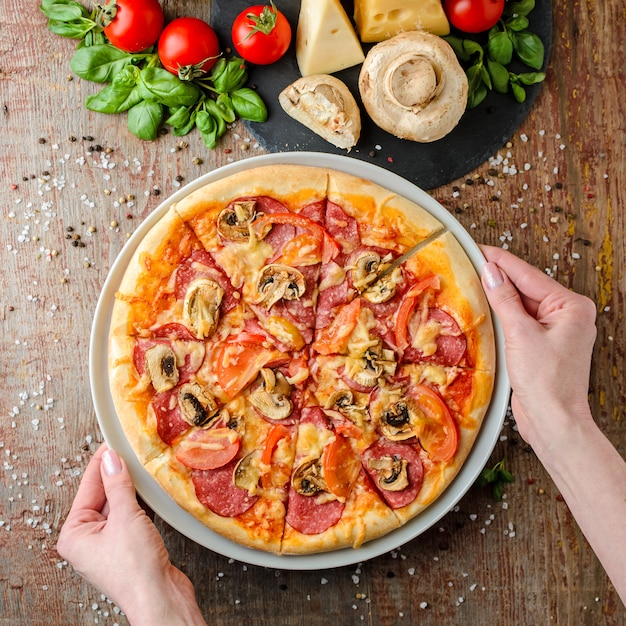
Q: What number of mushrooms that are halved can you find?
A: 1